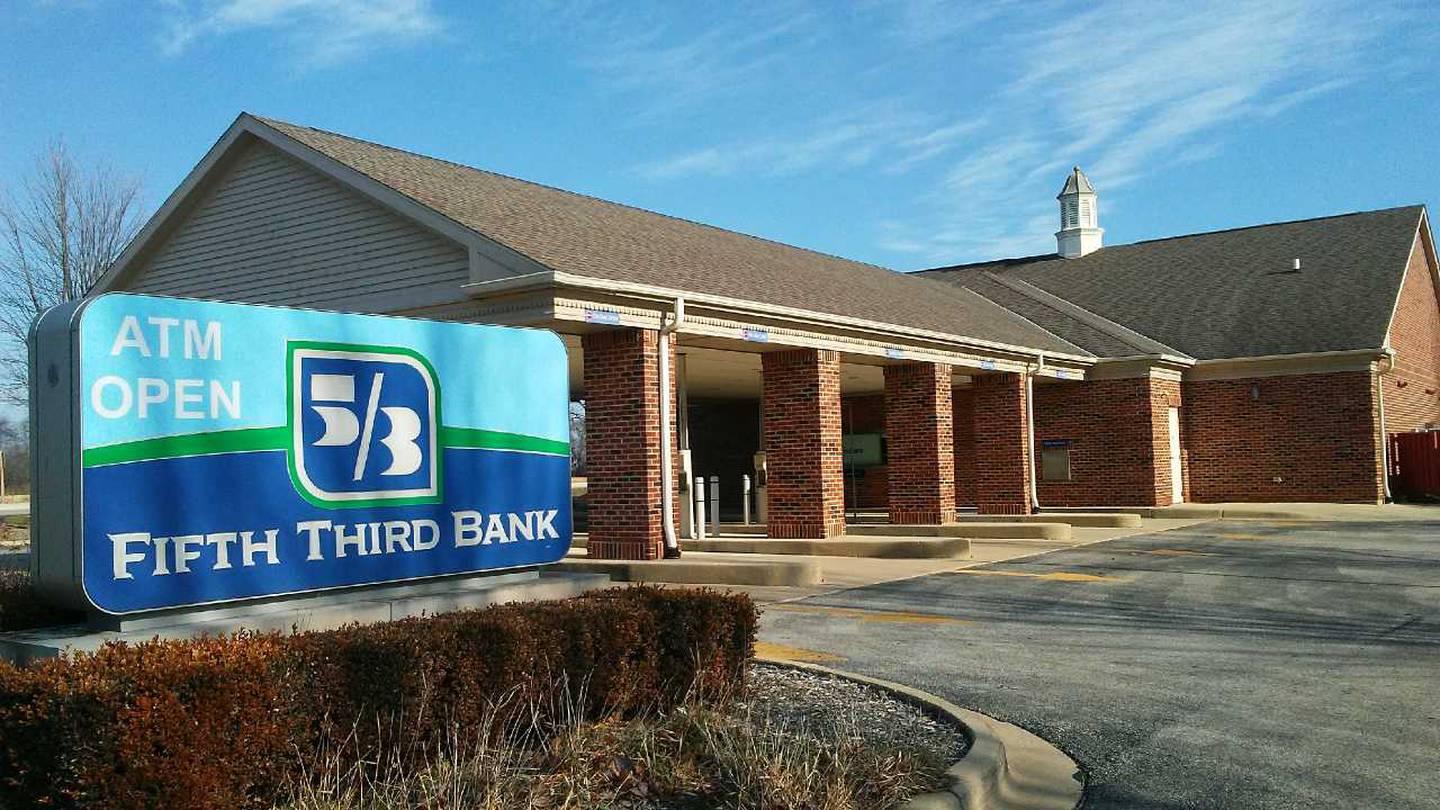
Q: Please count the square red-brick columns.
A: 4